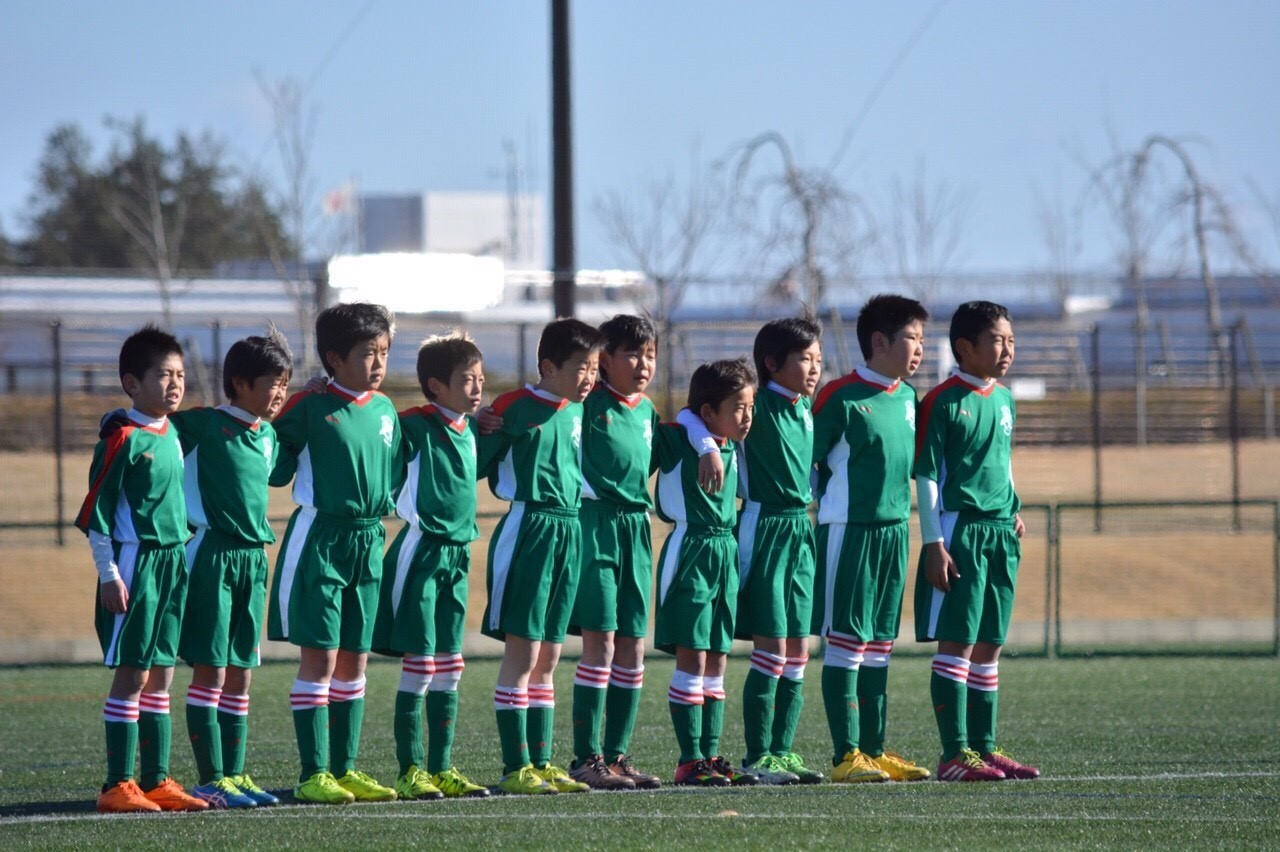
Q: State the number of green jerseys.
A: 10